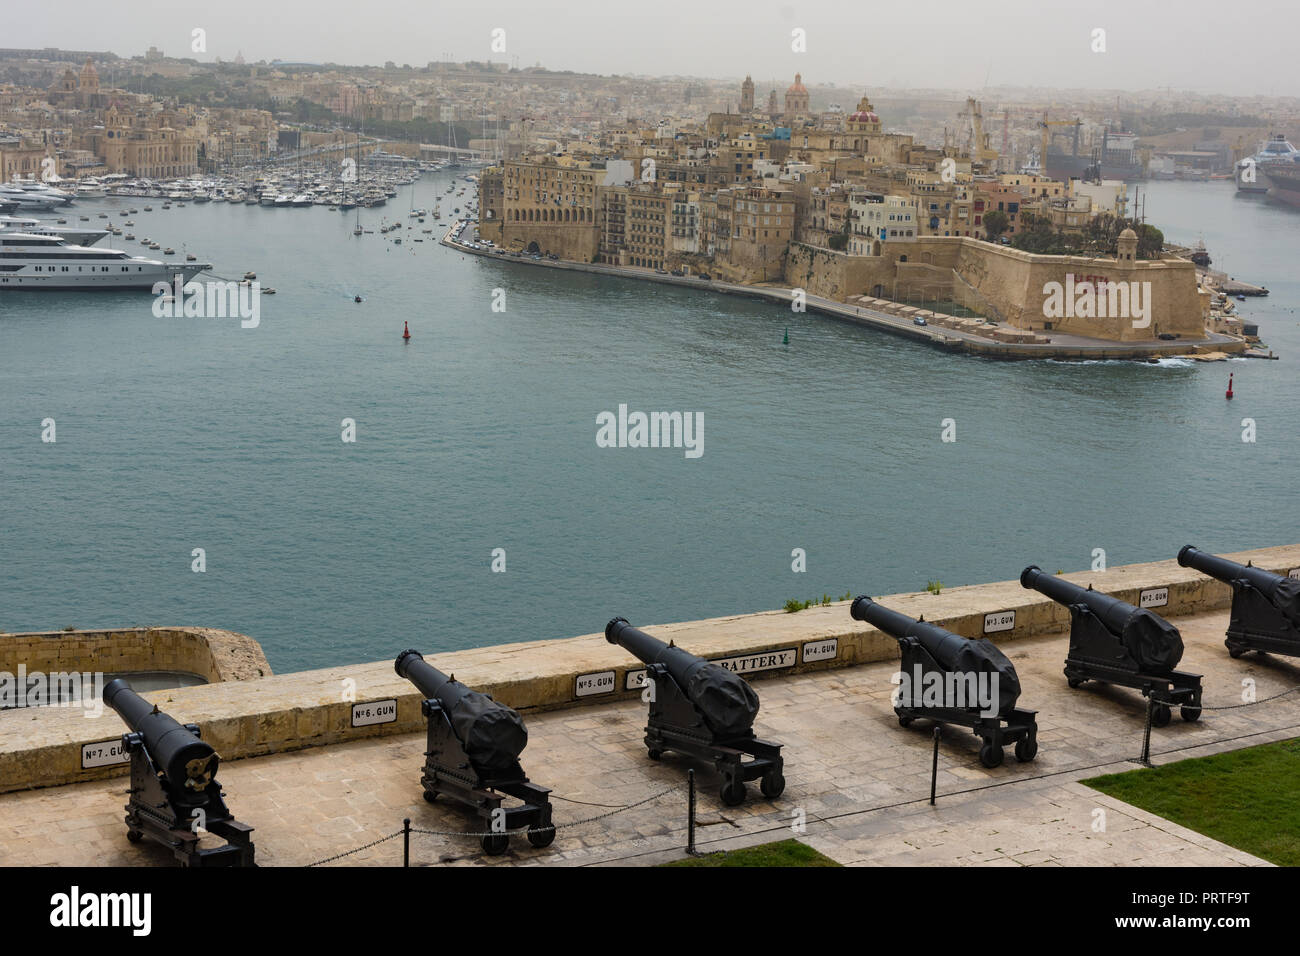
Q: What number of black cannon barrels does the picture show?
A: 6